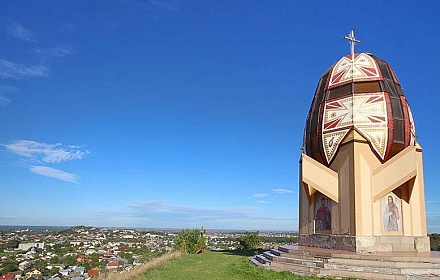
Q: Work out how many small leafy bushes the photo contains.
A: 2